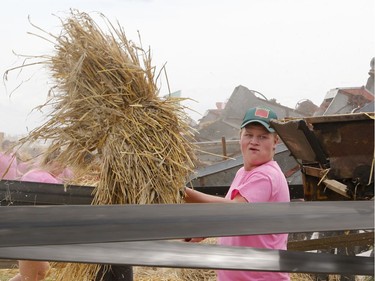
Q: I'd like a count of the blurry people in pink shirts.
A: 2